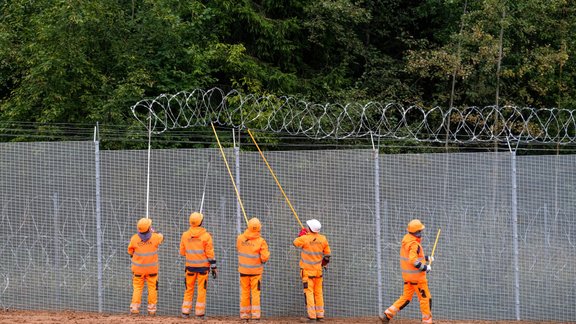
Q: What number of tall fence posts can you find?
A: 4